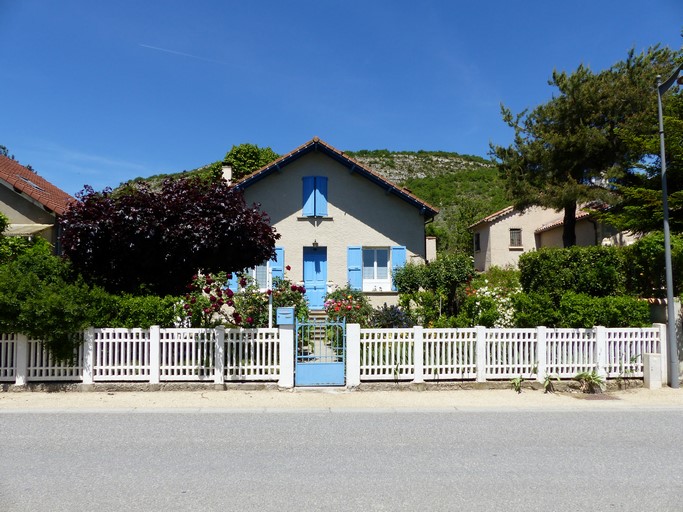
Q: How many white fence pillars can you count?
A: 11